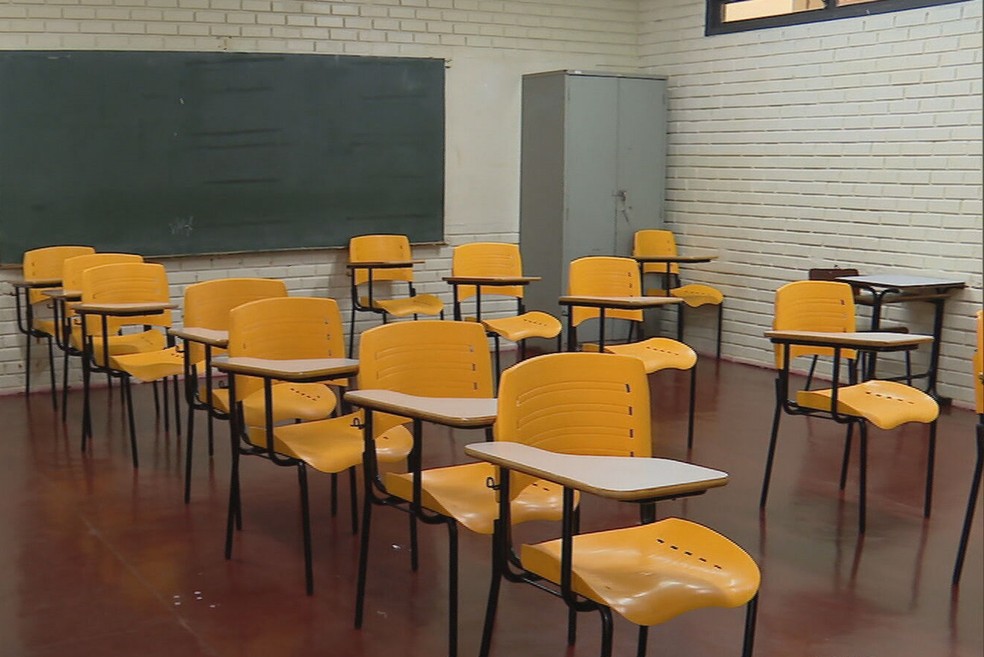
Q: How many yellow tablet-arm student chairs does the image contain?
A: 13